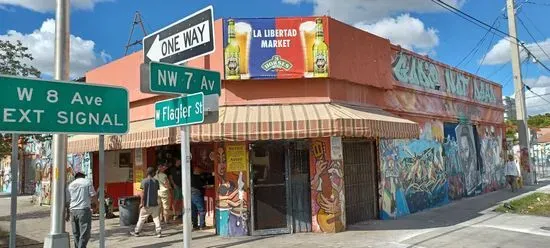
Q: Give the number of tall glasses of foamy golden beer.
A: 2